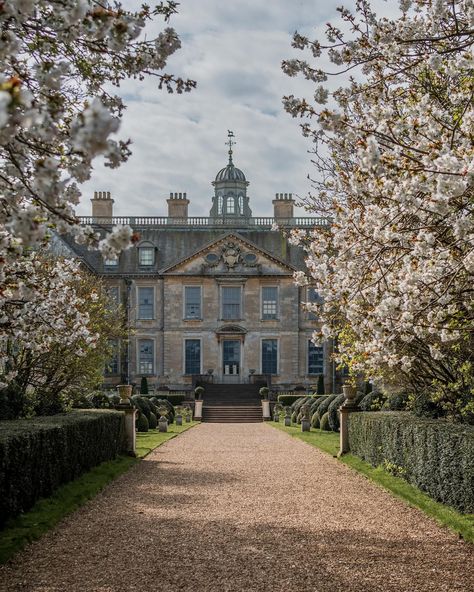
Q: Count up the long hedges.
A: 2